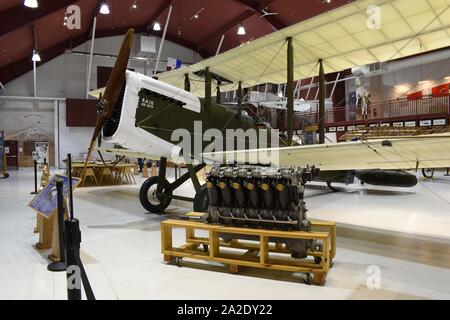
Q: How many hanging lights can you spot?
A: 5